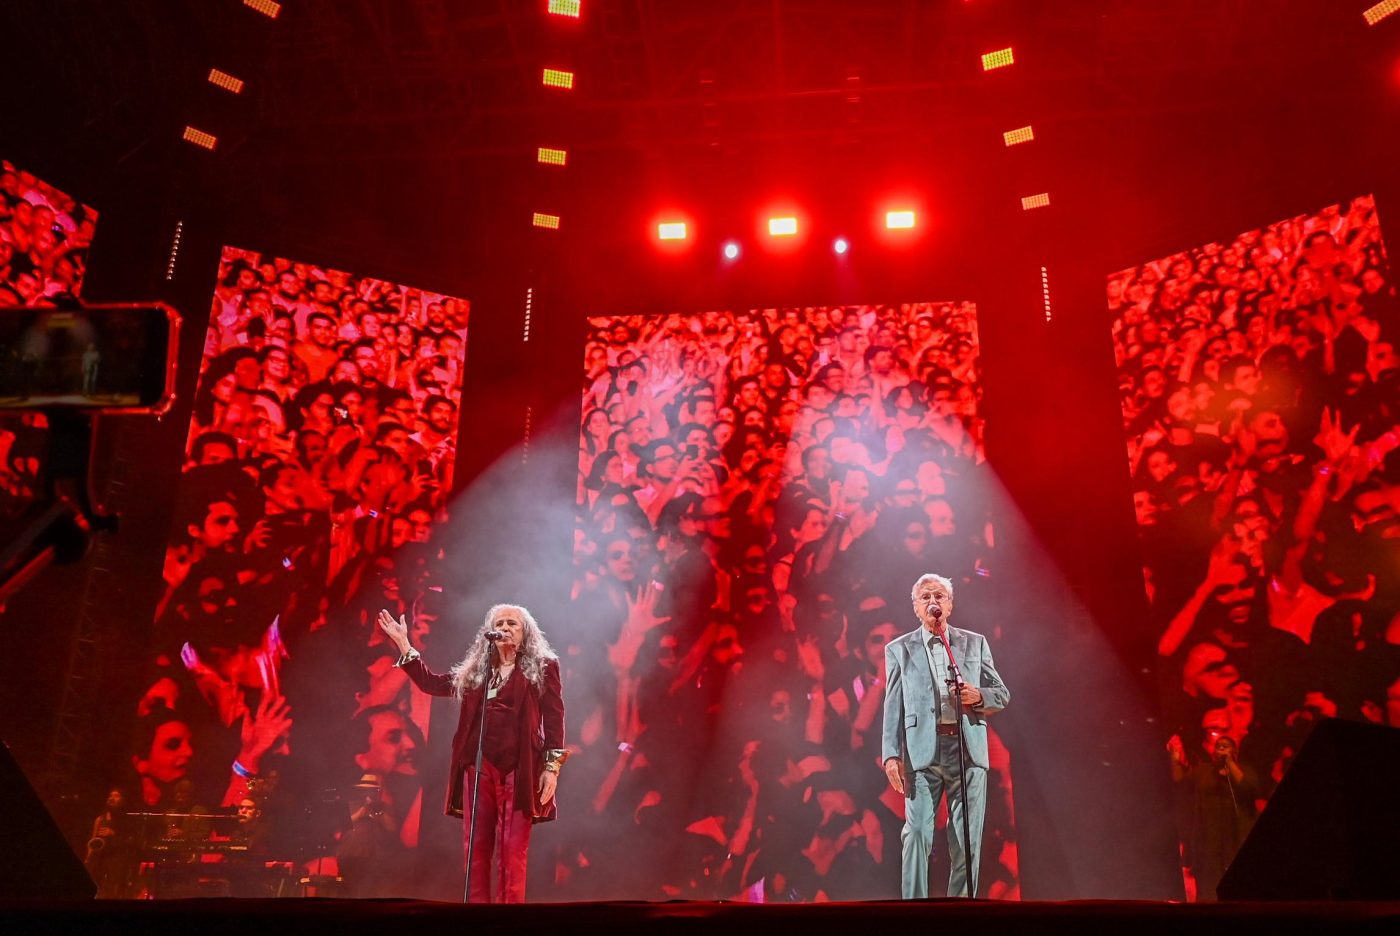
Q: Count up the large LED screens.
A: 4